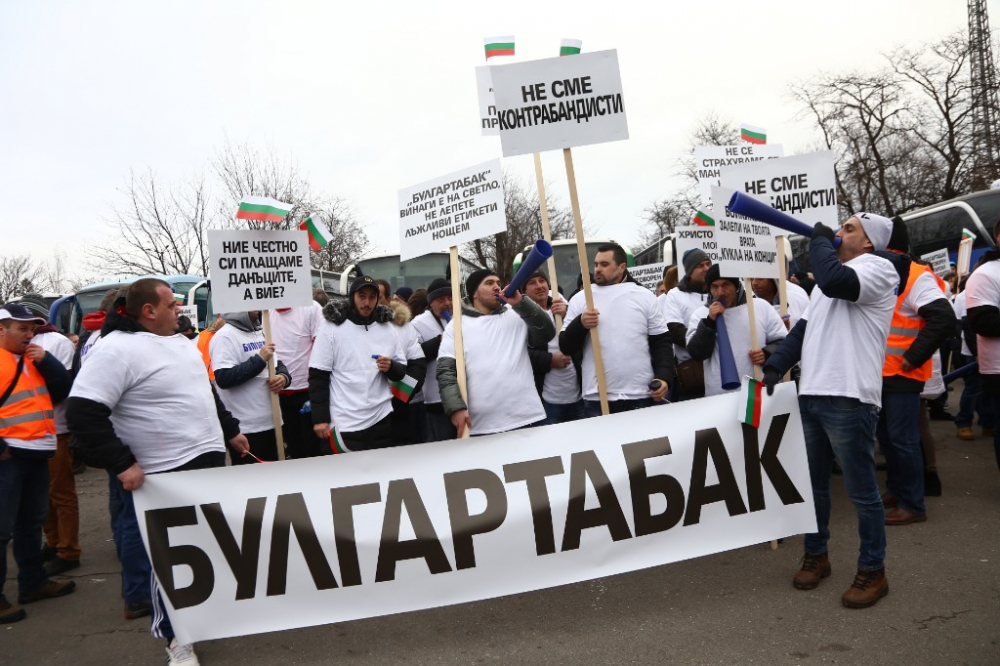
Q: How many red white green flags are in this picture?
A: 11